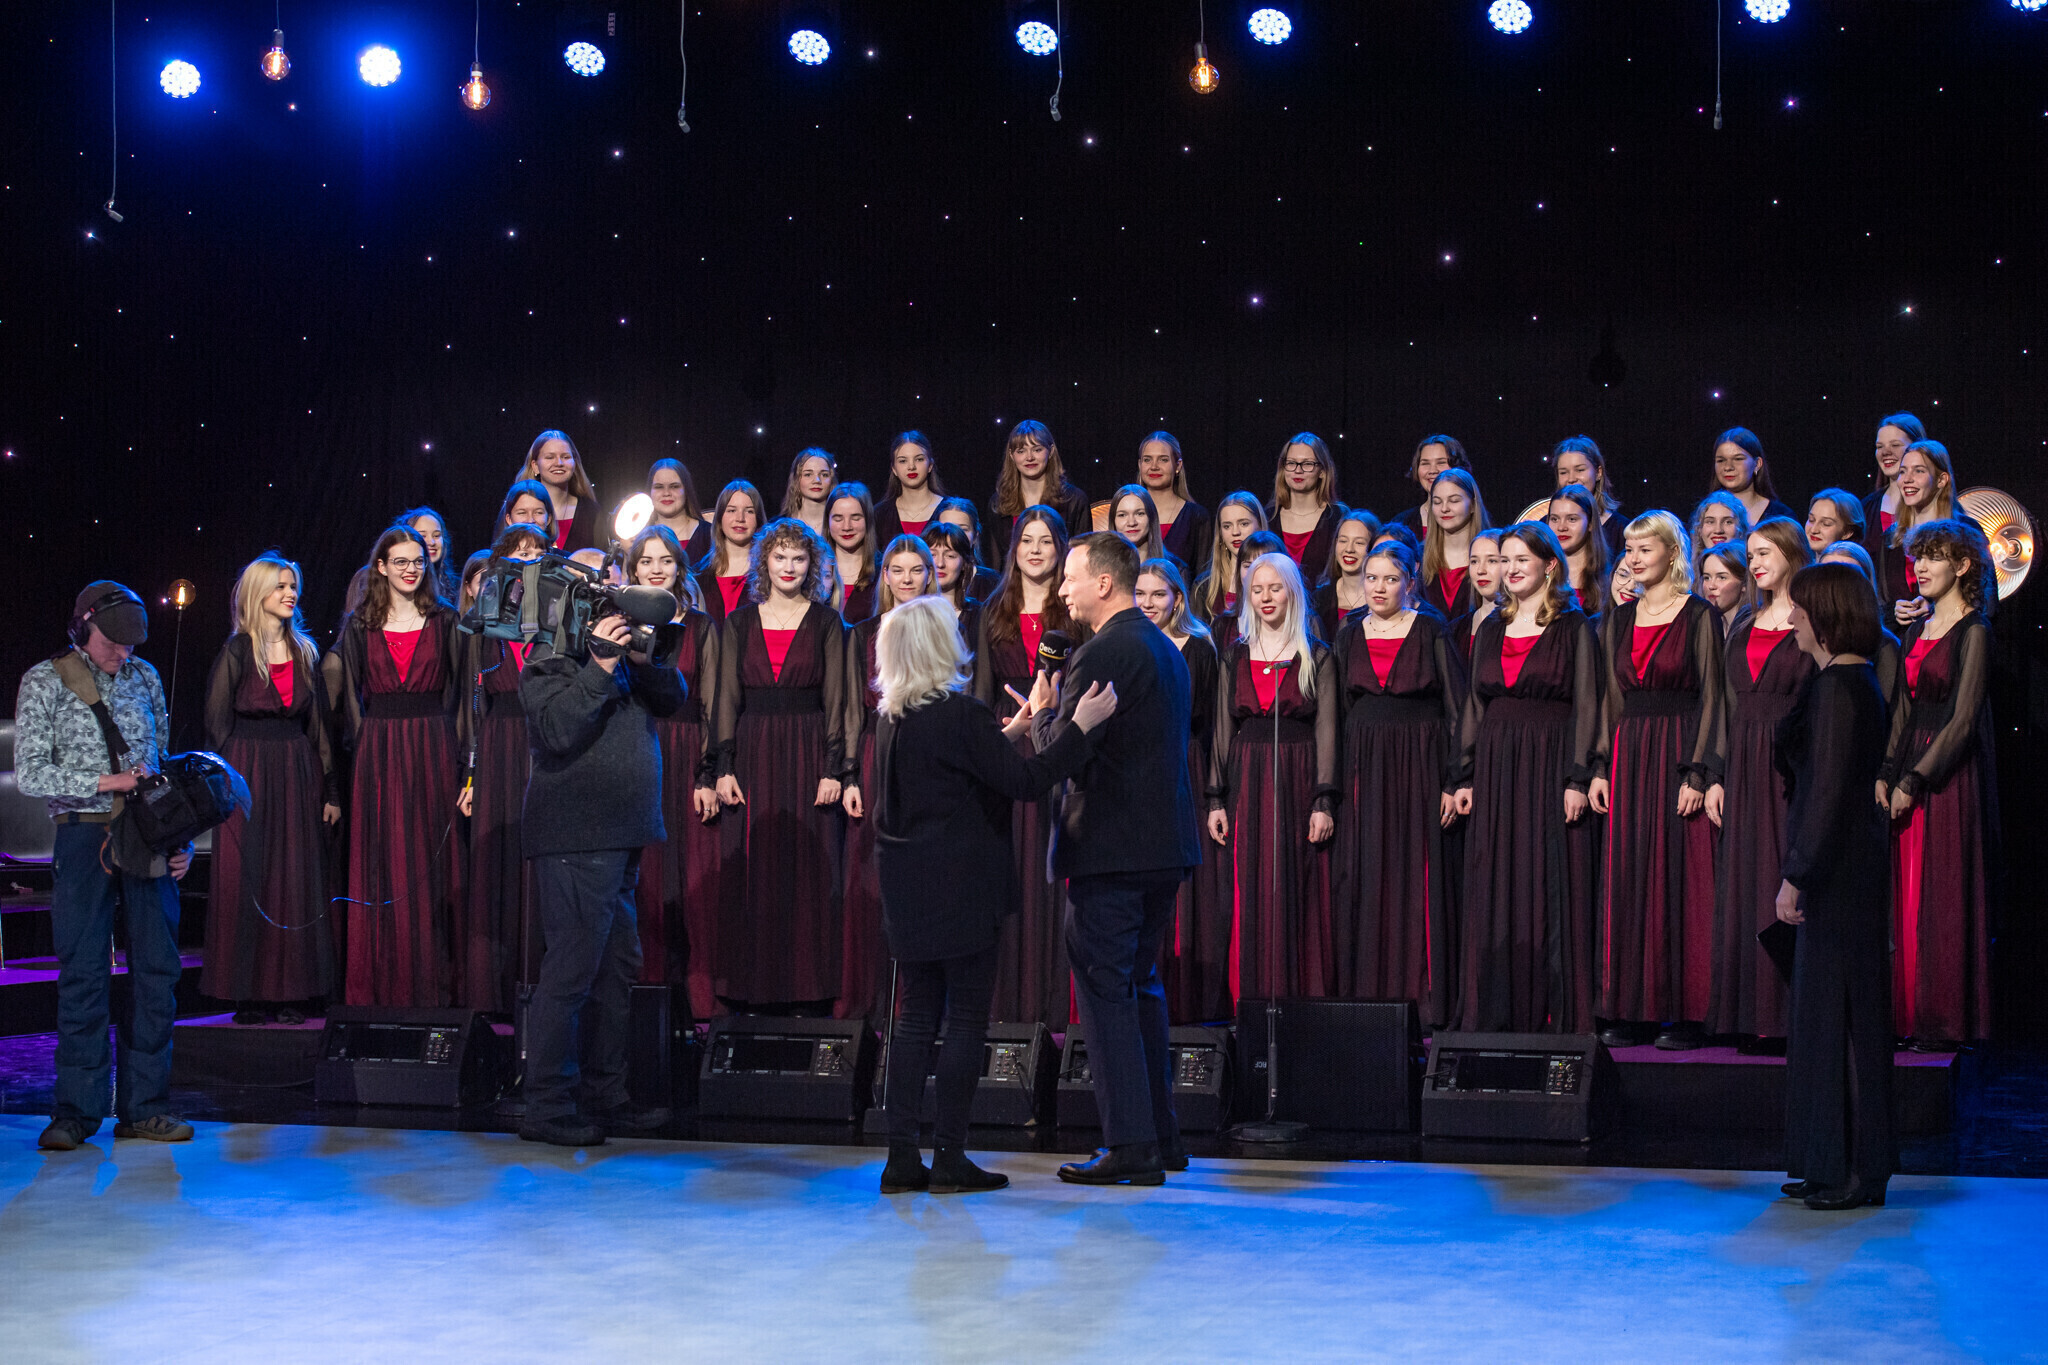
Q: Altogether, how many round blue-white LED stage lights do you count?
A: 9